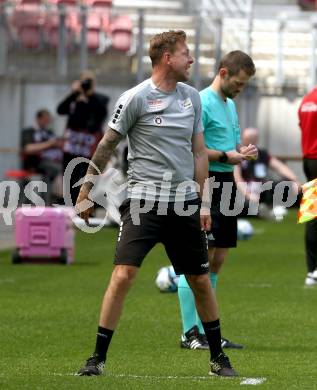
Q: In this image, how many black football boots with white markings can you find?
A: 4